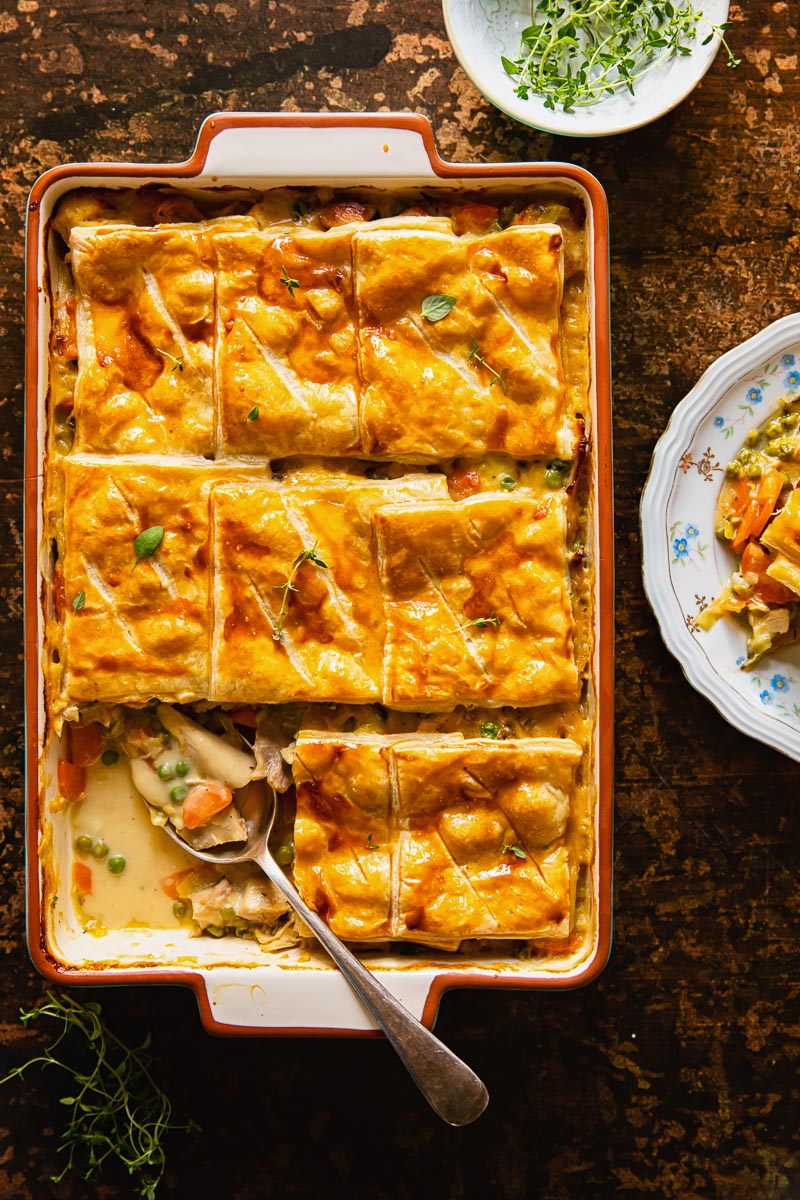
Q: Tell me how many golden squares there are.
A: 8